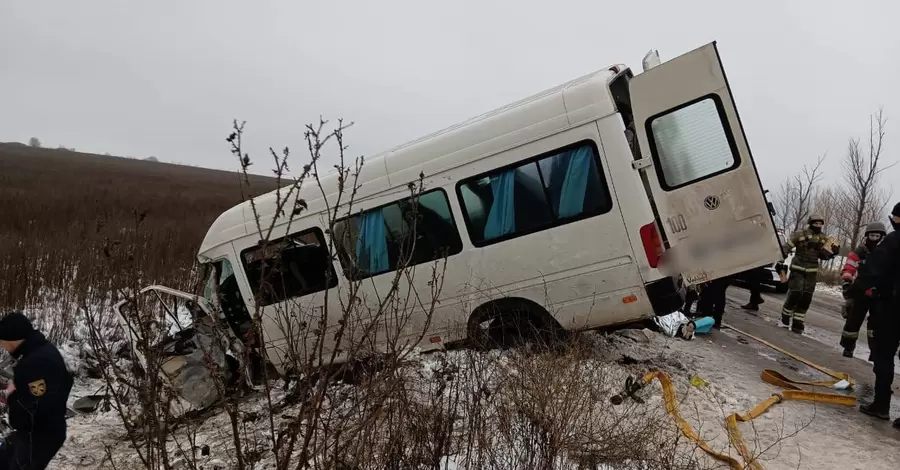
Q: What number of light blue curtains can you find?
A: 3